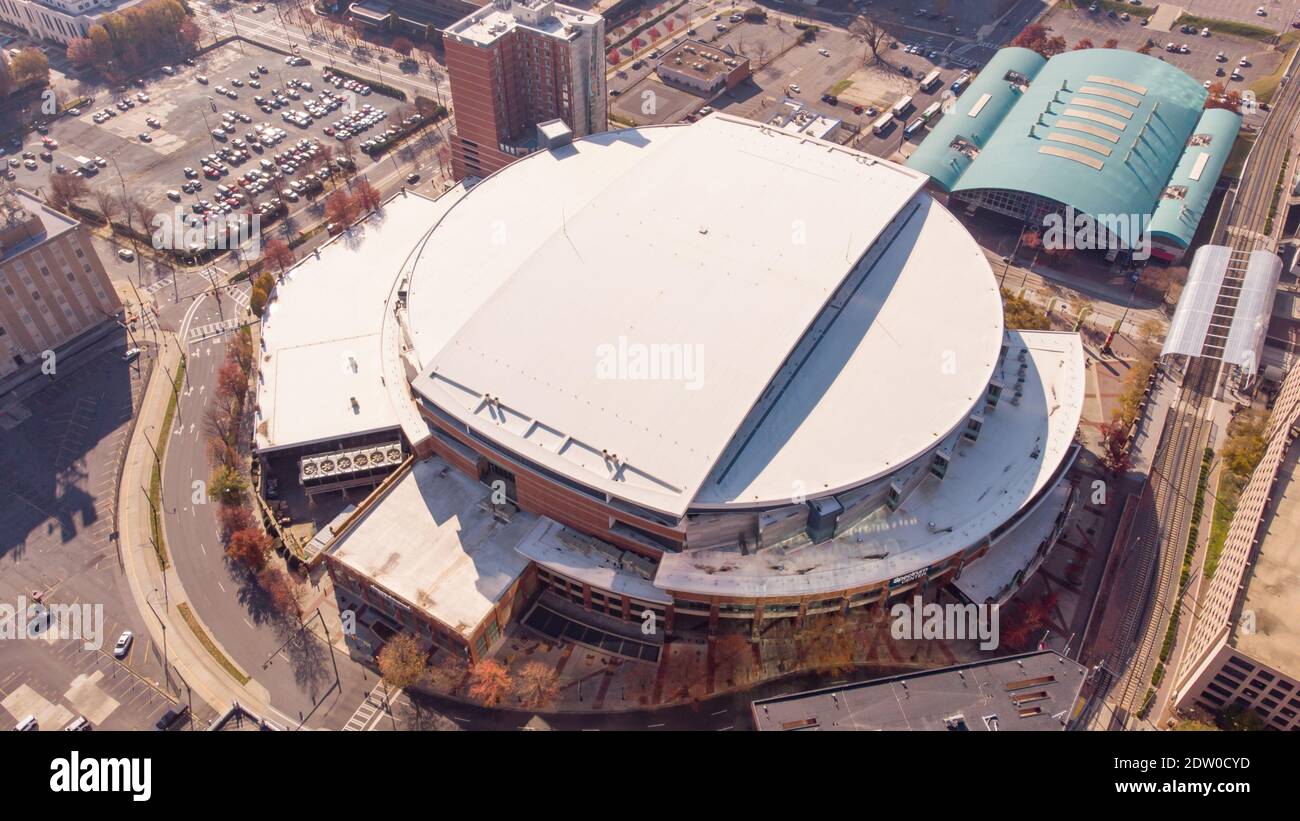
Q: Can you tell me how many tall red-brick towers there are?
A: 1